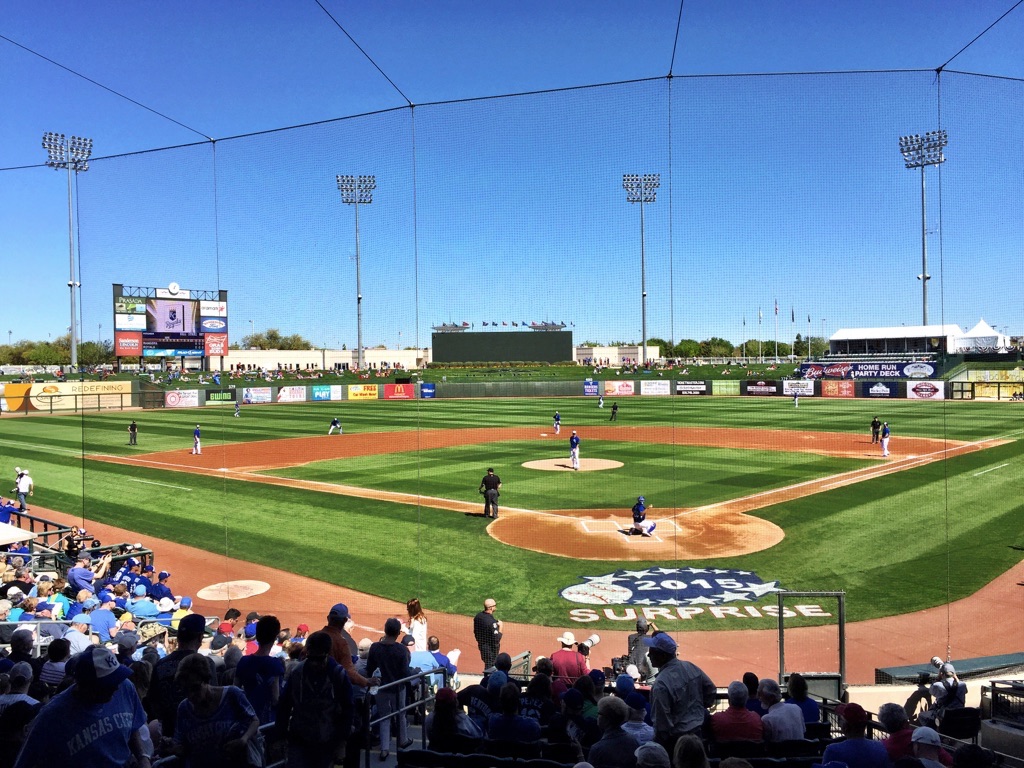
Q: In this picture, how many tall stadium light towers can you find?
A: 4